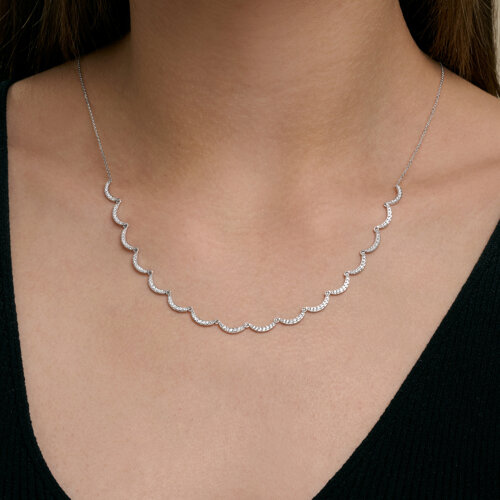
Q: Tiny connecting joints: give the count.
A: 15